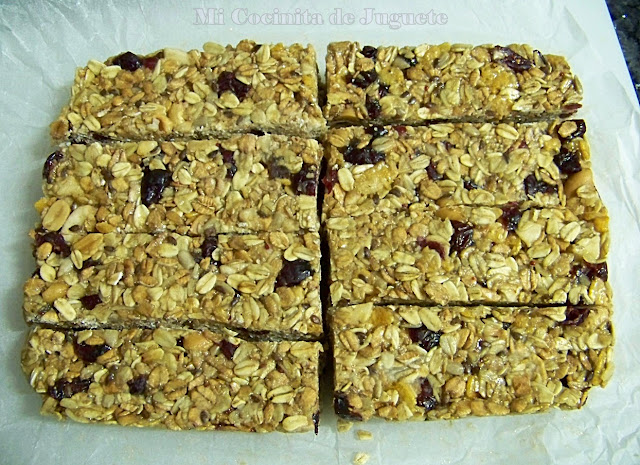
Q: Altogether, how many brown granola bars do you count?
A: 8